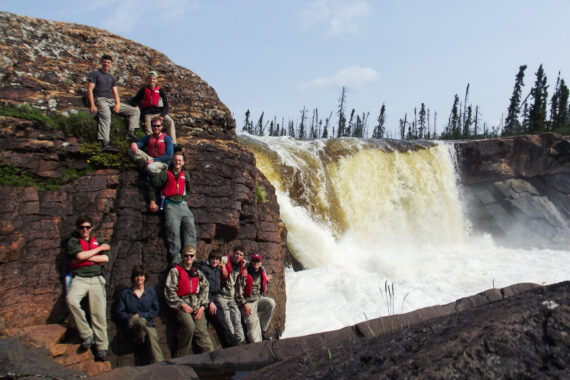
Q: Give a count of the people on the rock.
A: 10